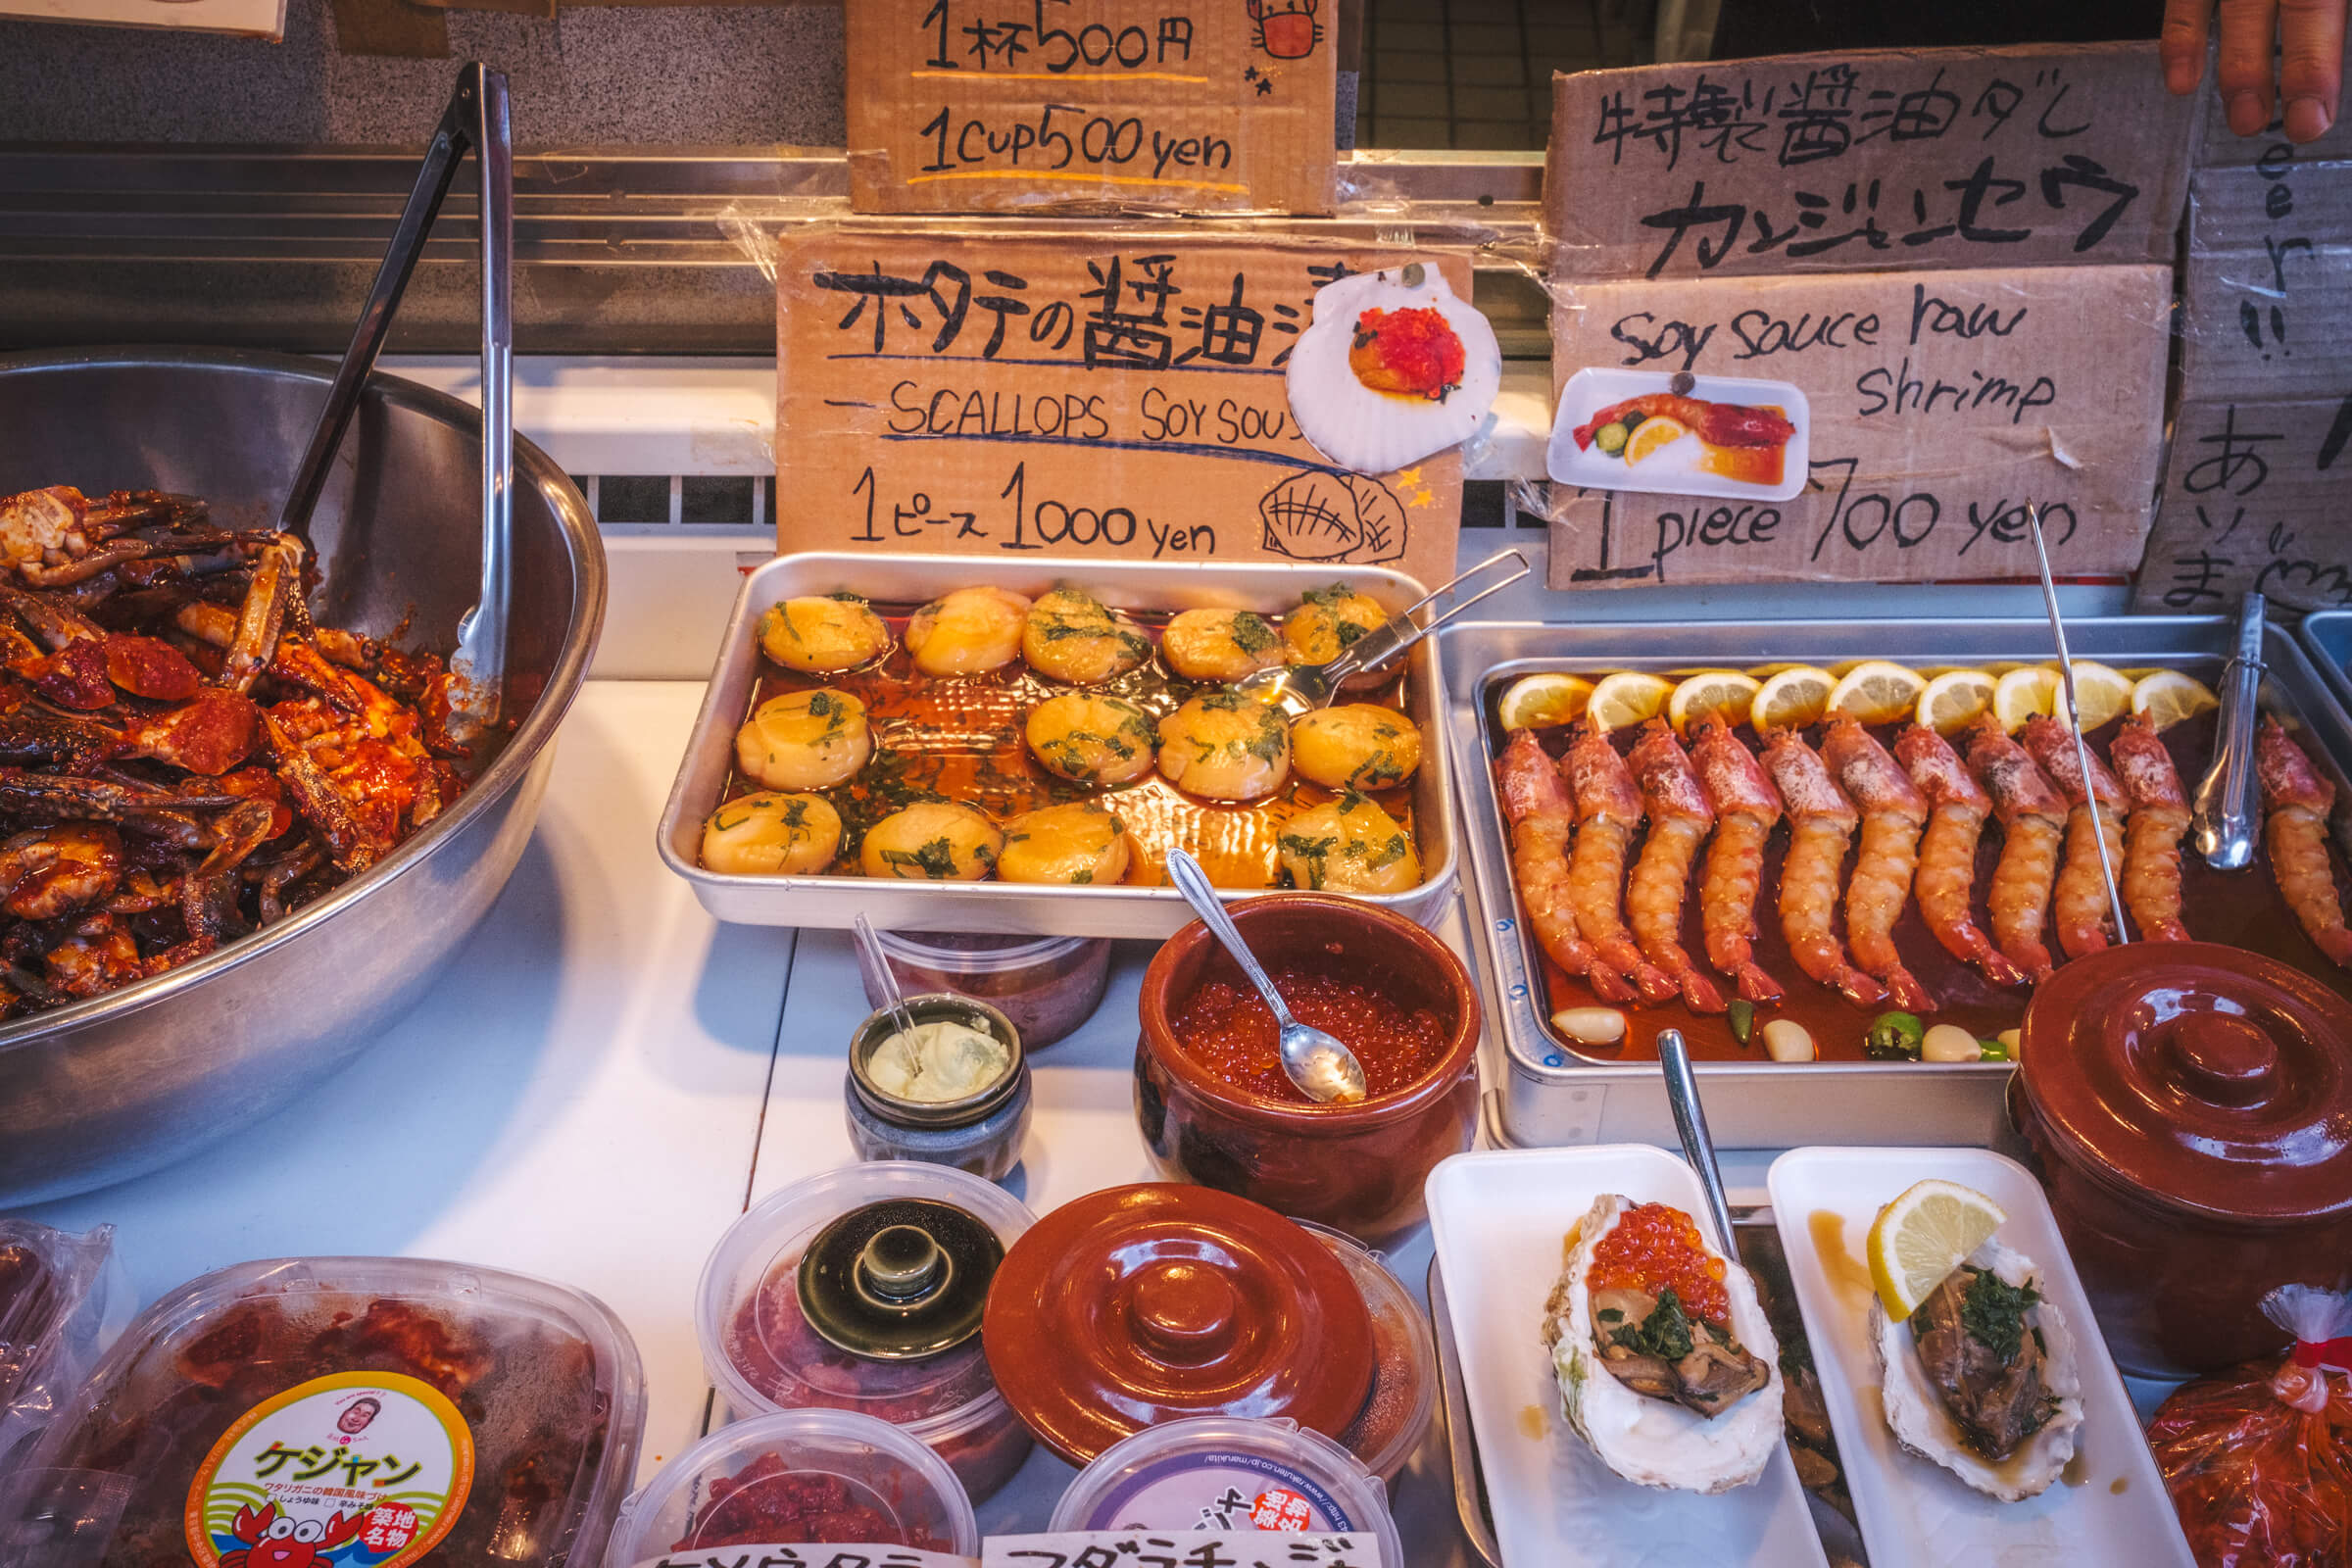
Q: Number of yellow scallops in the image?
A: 13